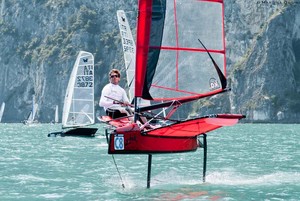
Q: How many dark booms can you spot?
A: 1